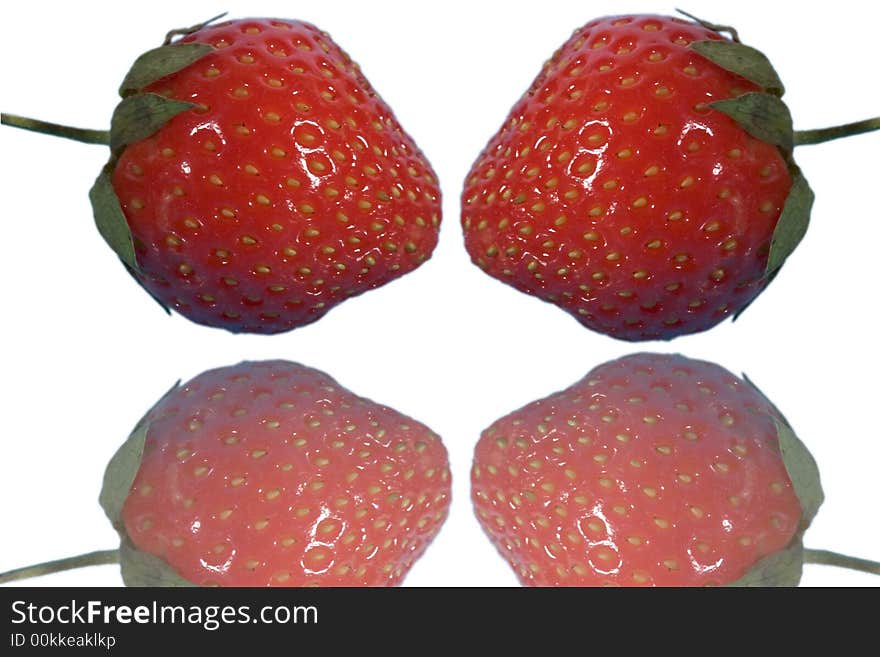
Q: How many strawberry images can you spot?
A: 4